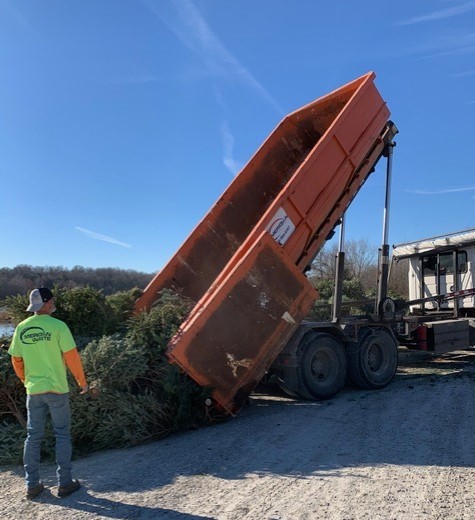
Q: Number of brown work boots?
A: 2